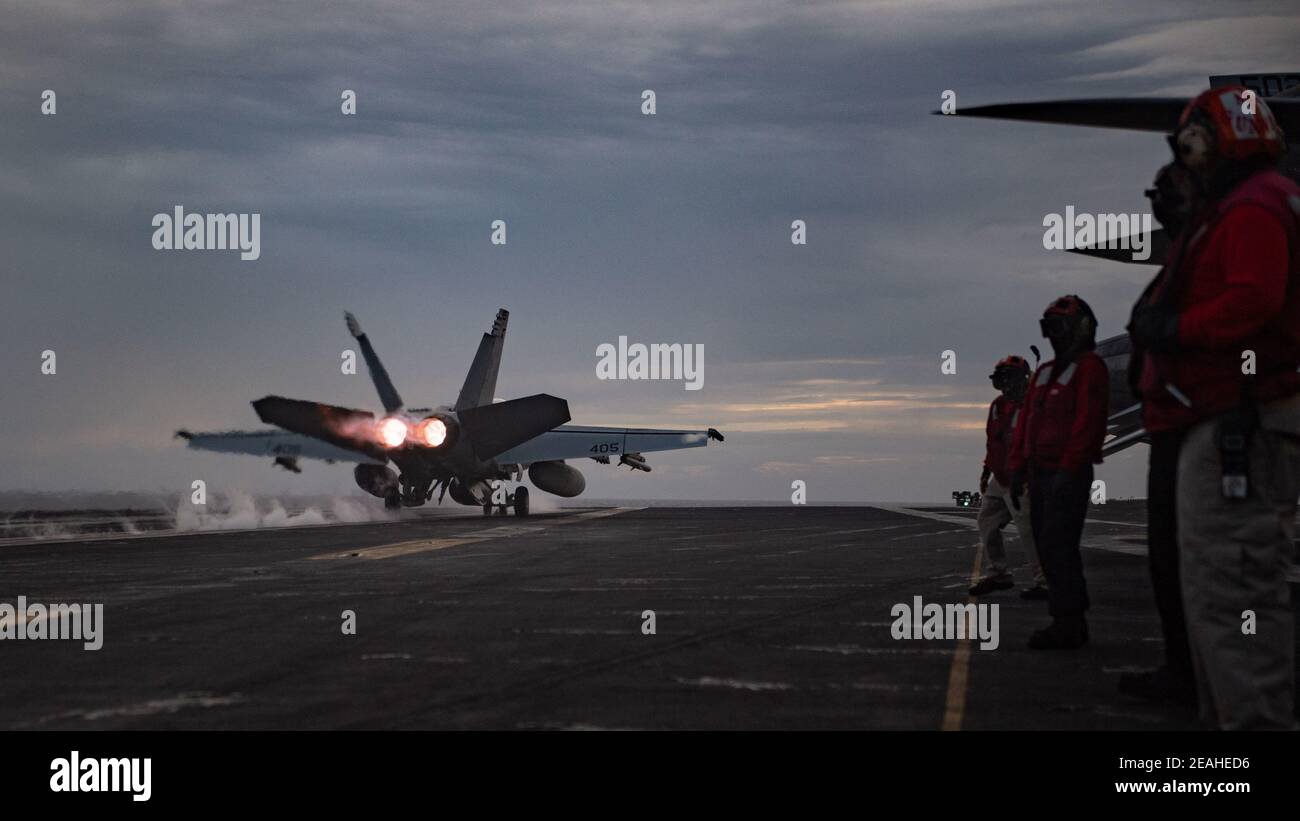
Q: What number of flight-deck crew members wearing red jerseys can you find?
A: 4